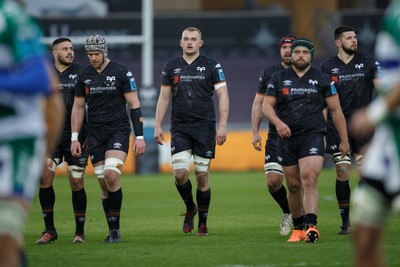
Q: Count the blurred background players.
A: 2